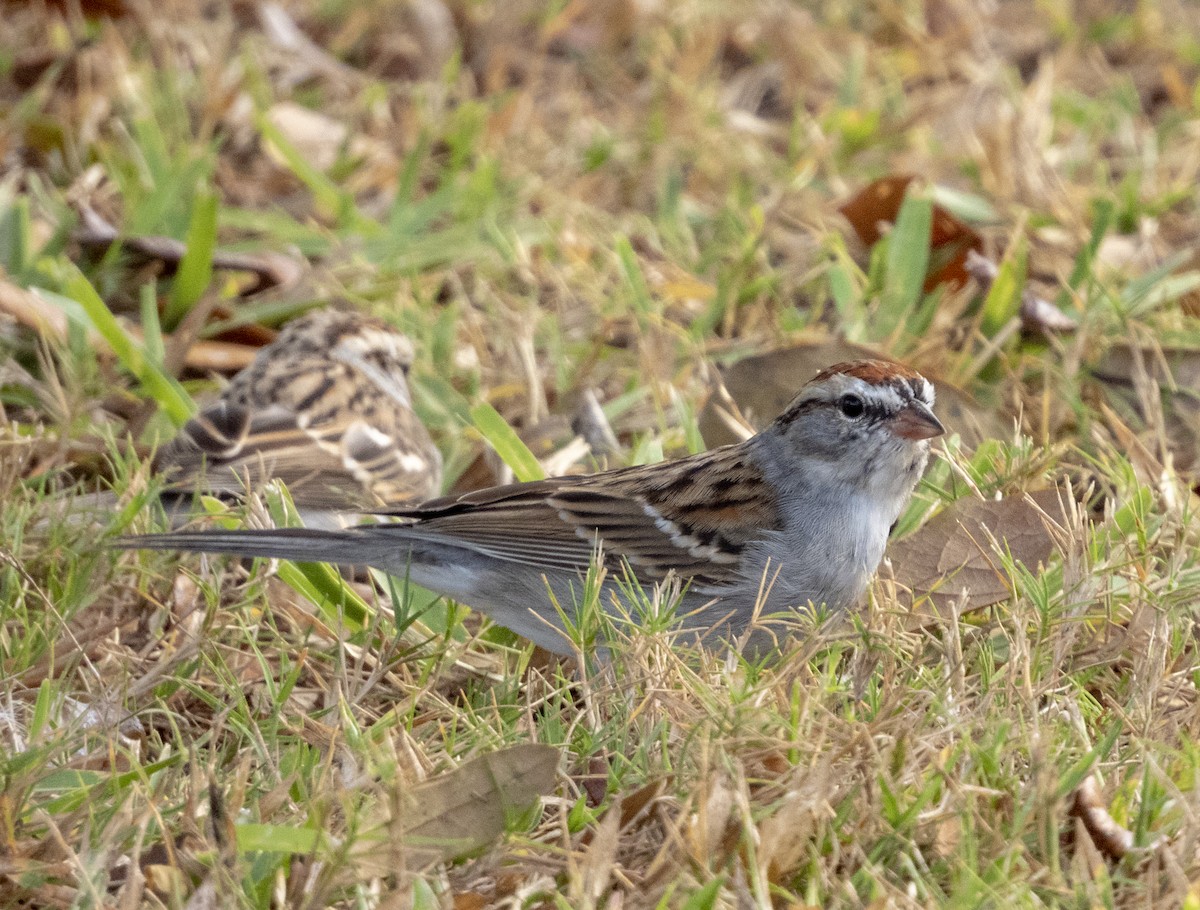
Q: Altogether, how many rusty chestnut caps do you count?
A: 1